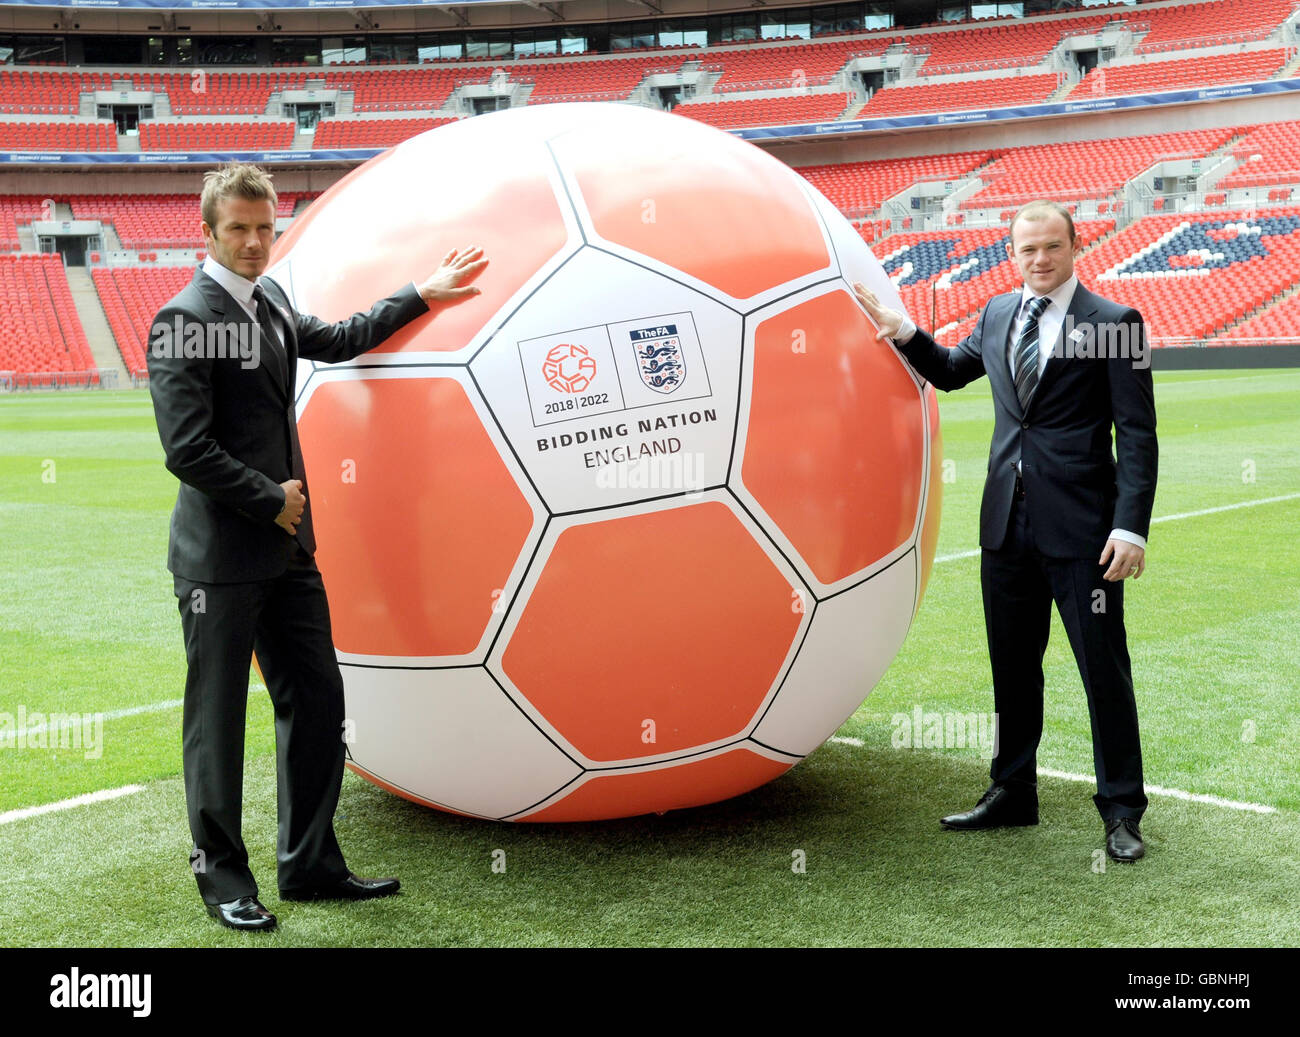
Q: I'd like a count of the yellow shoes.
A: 0